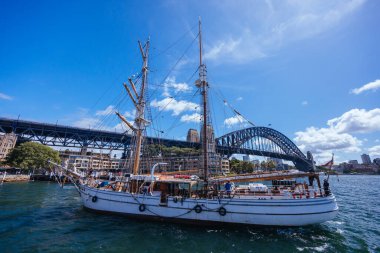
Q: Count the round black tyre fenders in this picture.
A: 4